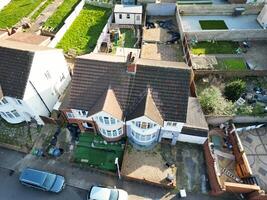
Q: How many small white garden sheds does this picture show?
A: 1